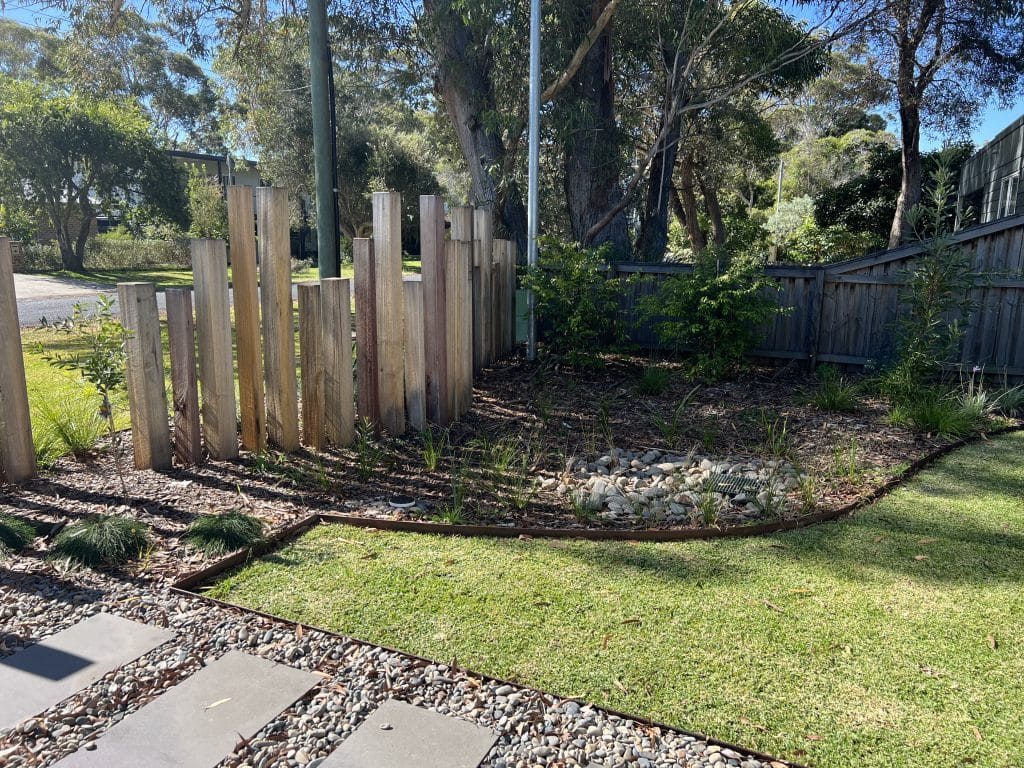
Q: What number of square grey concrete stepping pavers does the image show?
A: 3